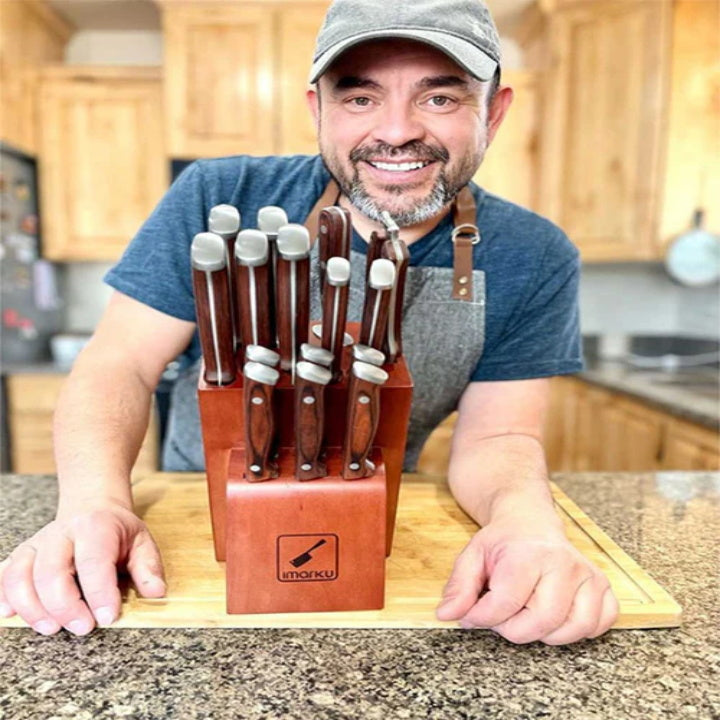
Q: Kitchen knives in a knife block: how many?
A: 13